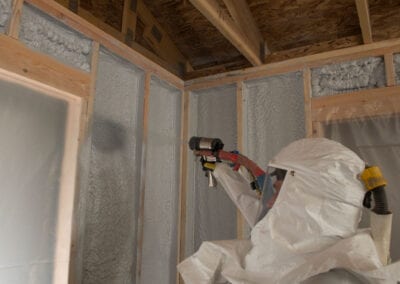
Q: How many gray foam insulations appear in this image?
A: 8